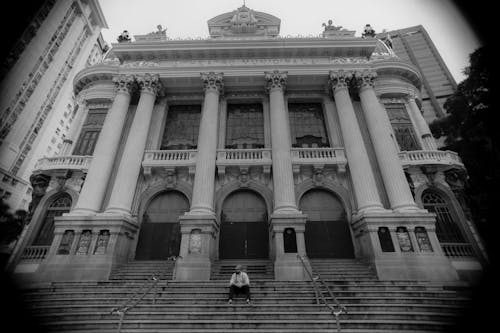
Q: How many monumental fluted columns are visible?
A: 6